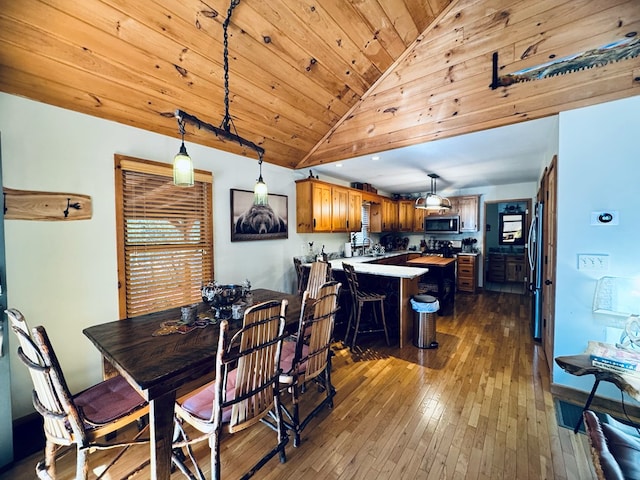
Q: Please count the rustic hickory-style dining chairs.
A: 4